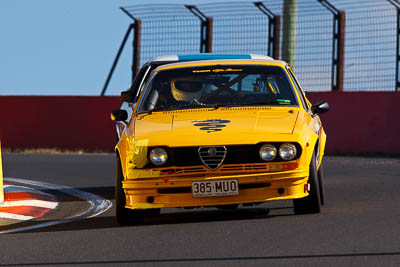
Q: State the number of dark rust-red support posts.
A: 4